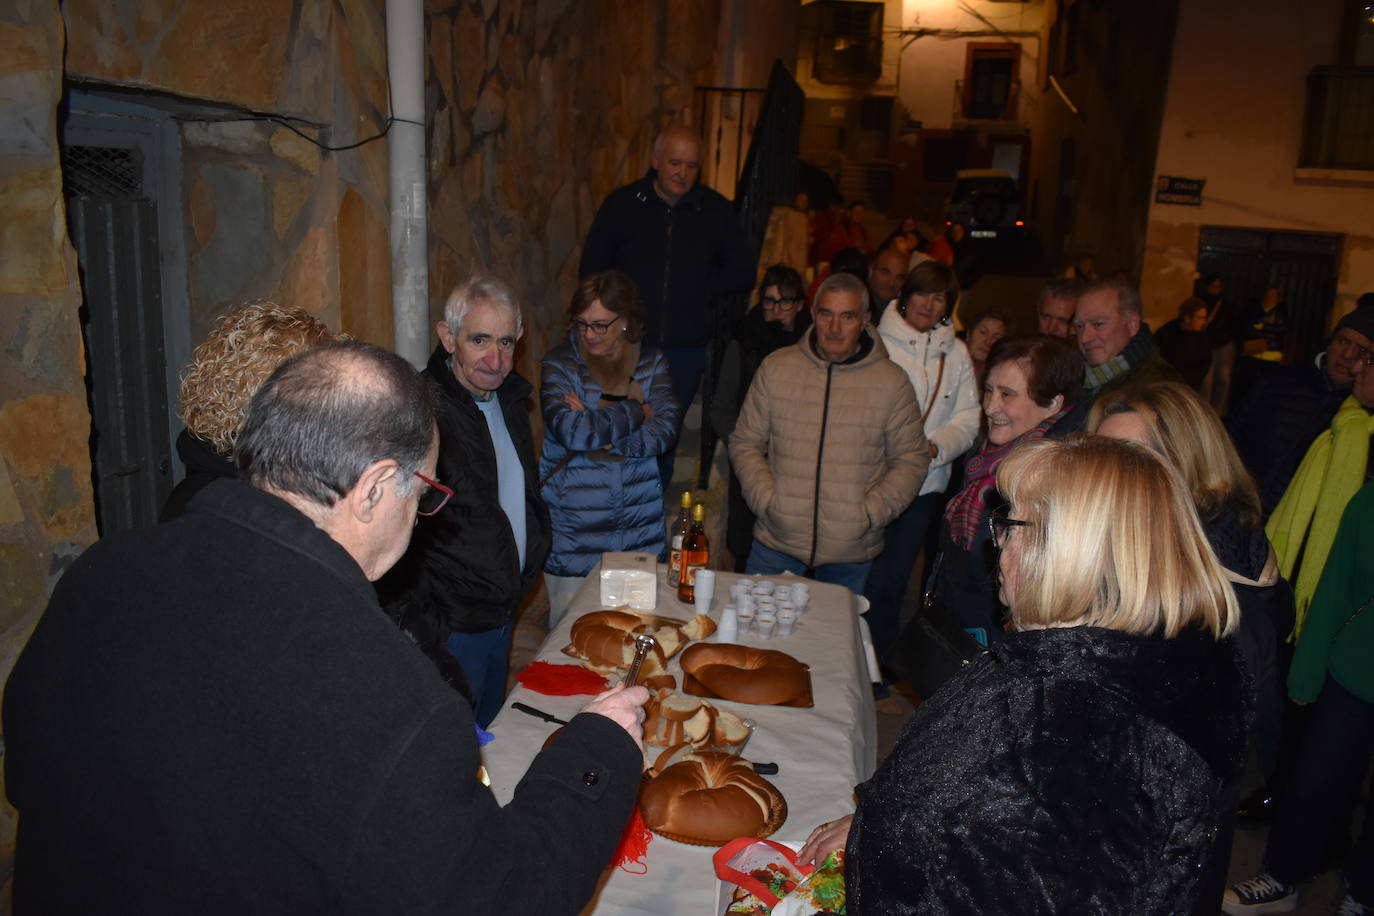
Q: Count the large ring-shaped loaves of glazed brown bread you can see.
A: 3